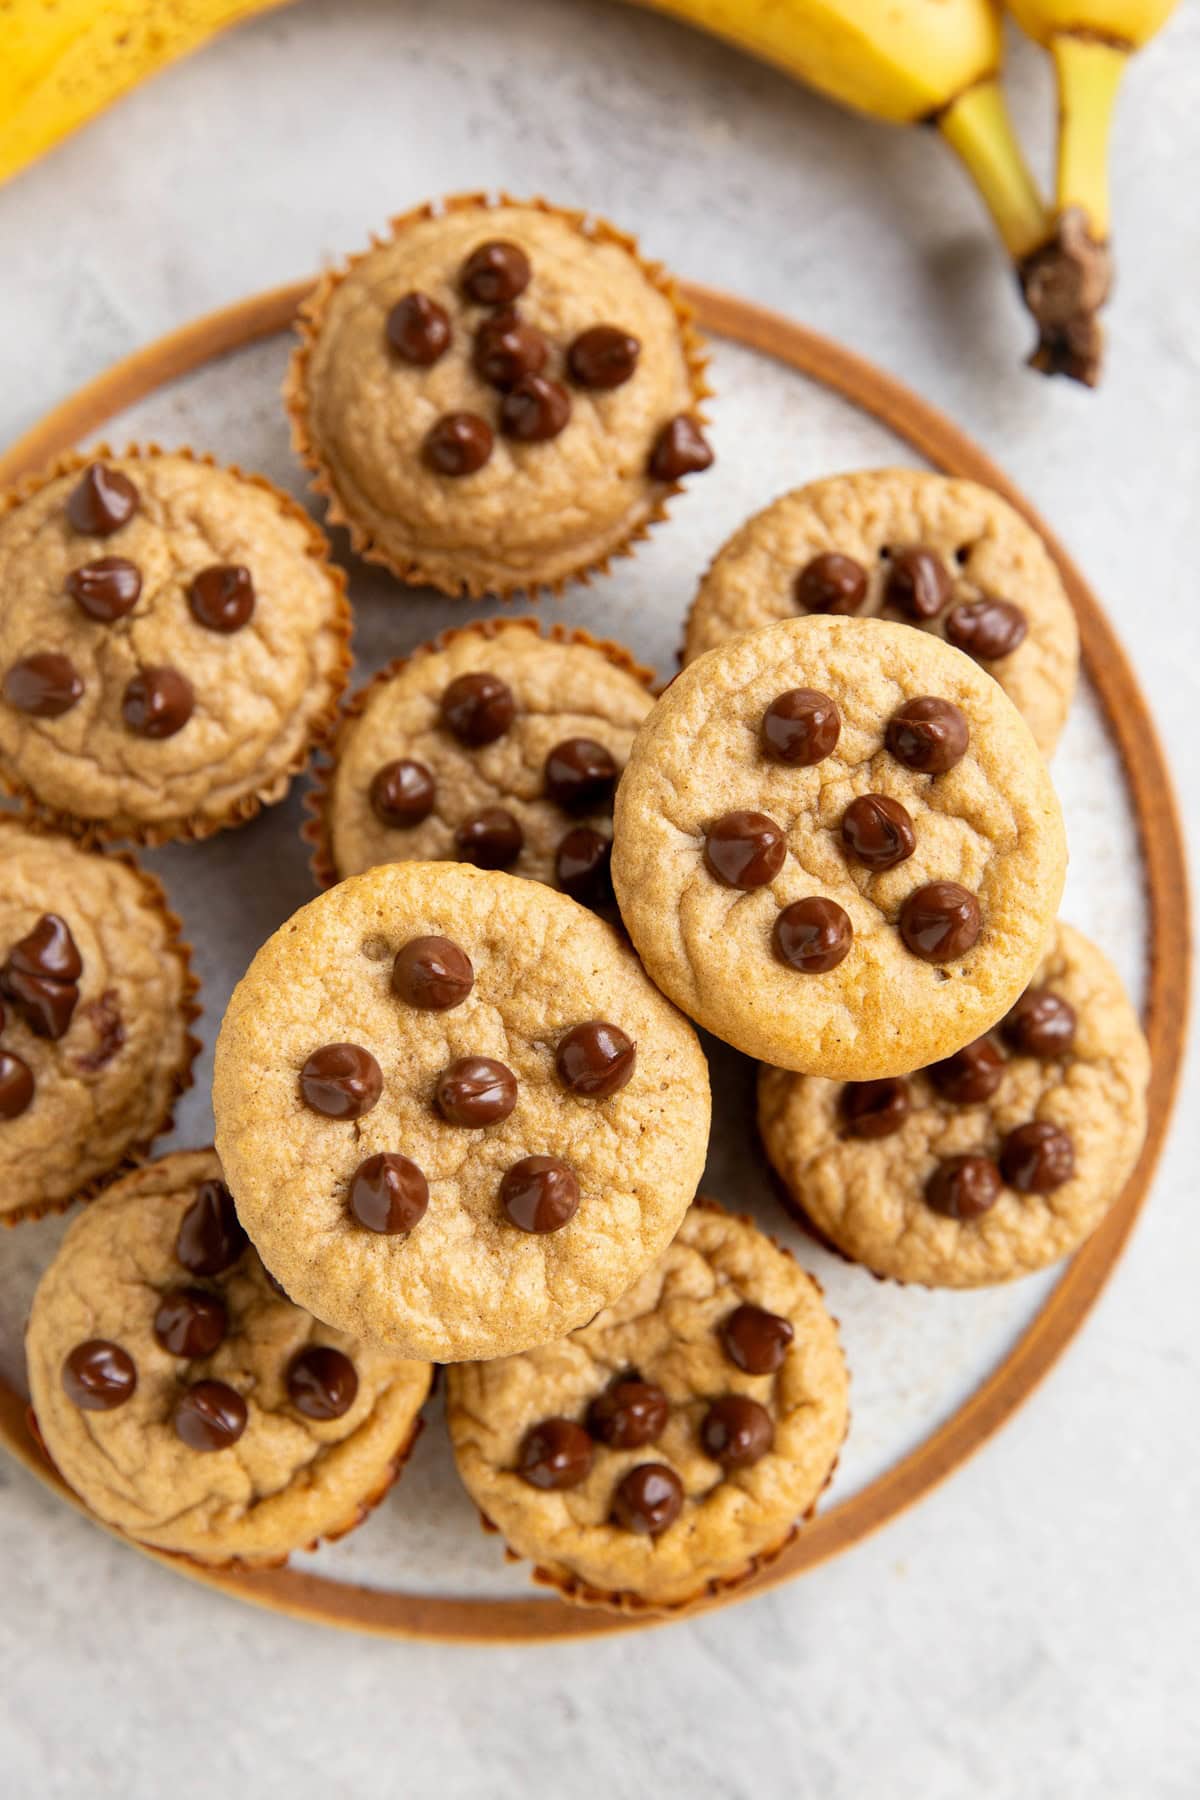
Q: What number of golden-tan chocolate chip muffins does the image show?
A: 10